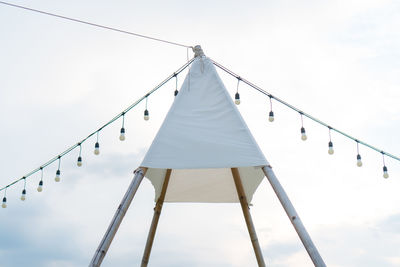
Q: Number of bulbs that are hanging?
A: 15